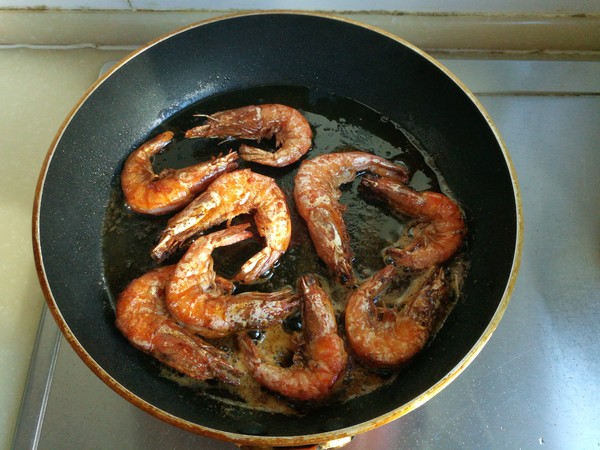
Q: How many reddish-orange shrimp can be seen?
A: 9